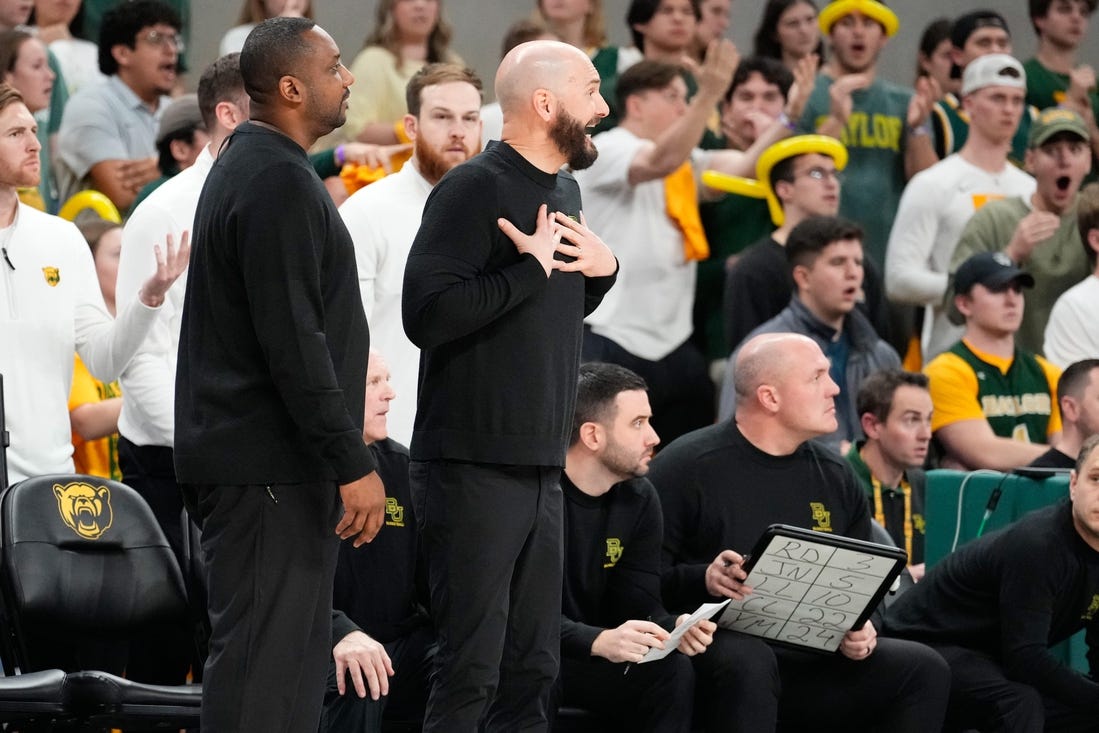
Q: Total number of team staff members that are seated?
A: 4